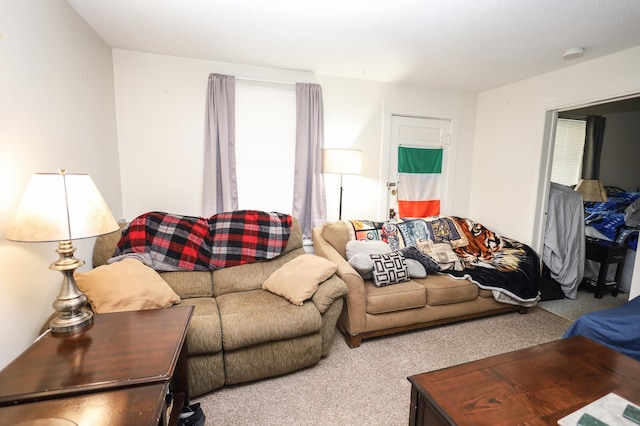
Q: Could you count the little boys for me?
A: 0